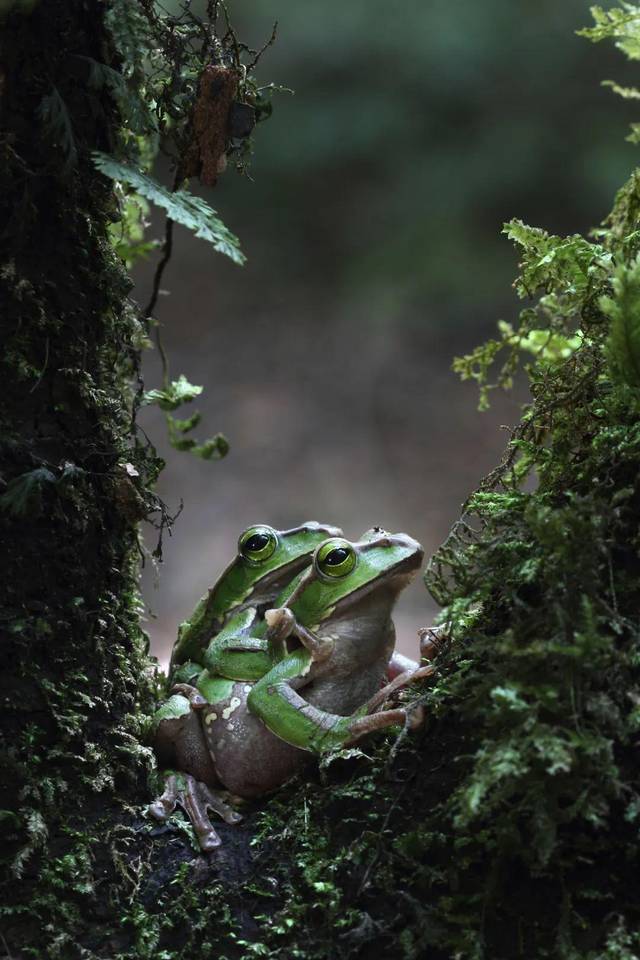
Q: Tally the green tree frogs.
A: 2